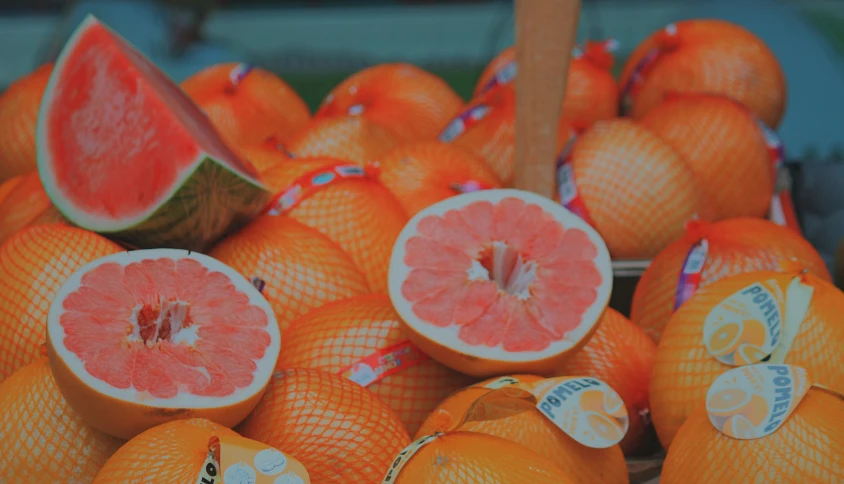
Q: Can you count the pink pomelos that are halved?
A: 2